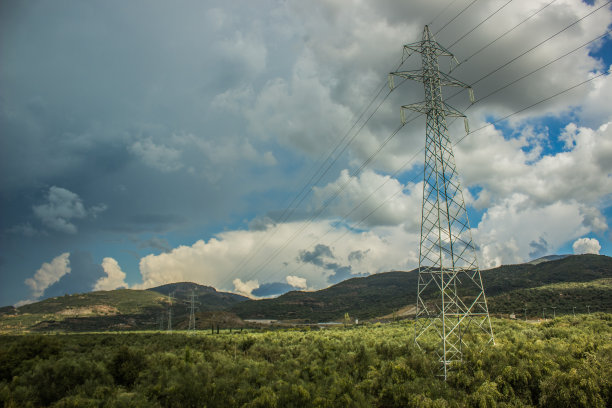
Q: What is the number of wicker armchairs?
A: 0